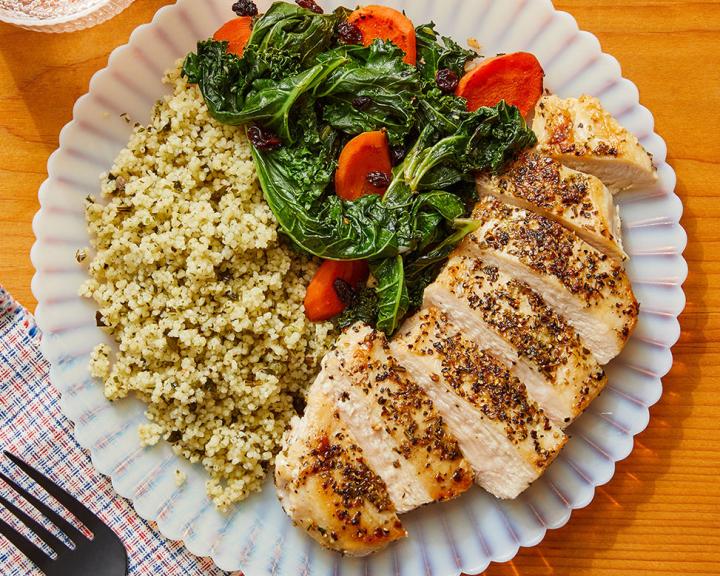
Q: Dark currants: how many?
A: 9